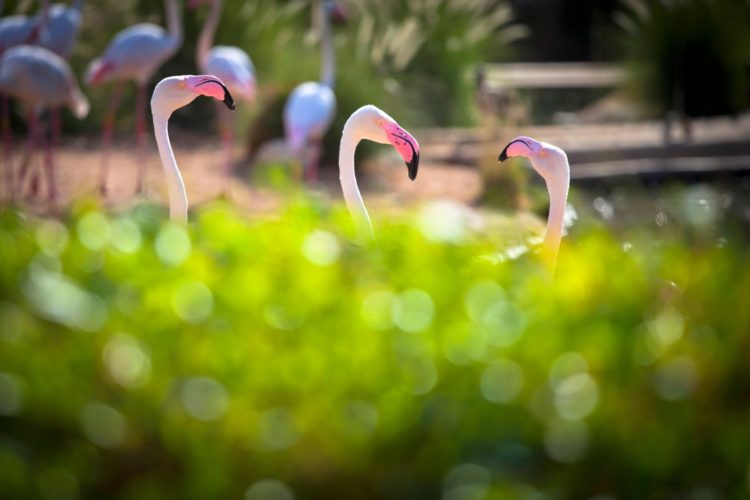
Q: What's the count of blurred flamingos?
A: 6